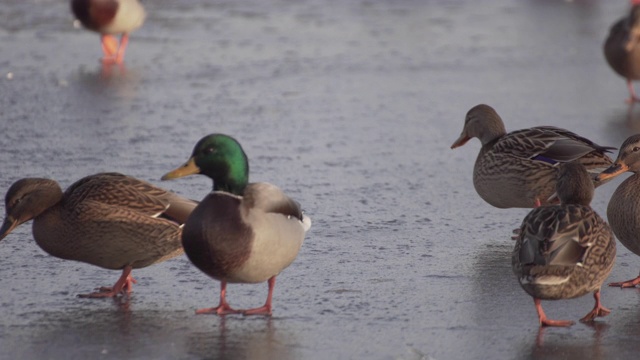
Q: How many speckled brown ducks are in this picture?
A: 5